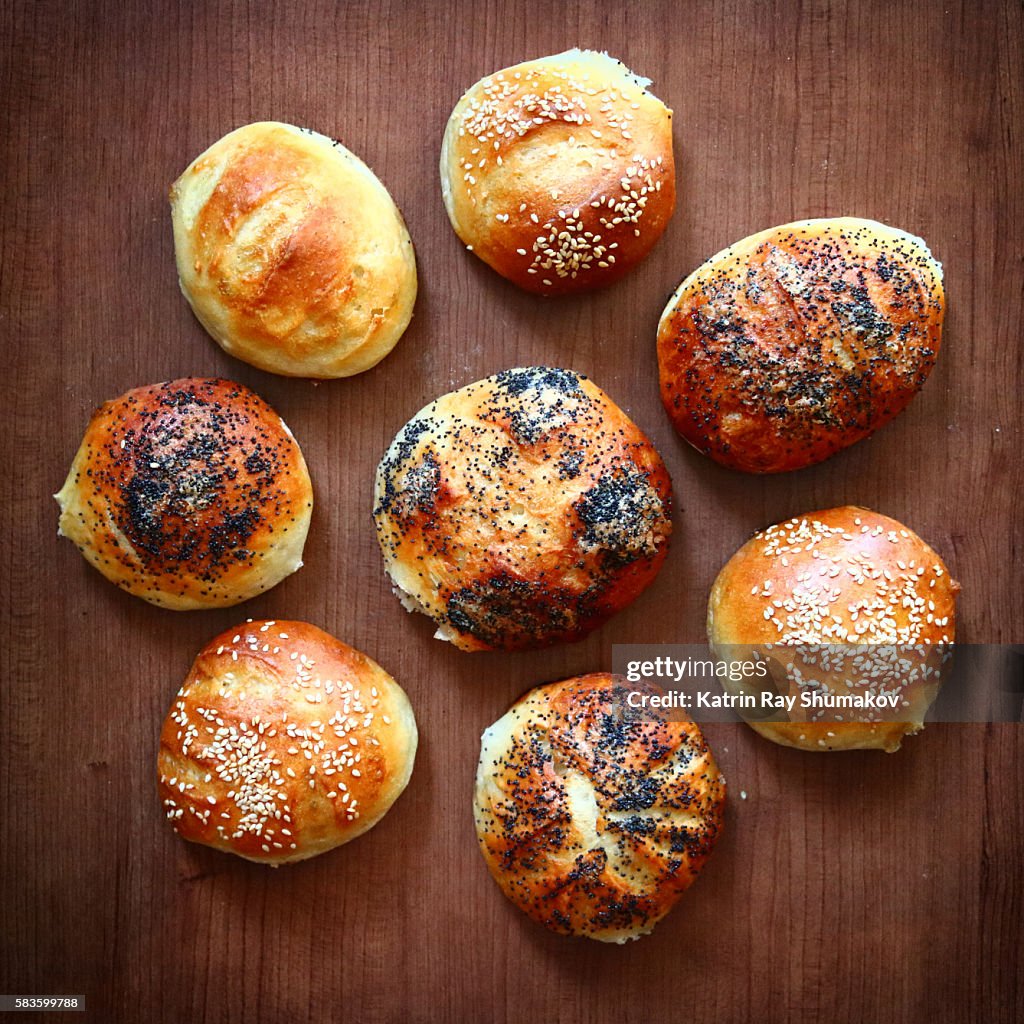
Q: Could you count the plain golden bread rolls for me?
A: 1